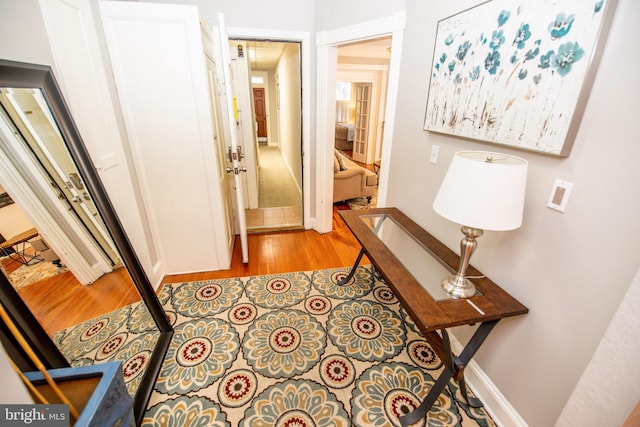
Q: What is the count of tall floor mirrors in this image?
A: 1